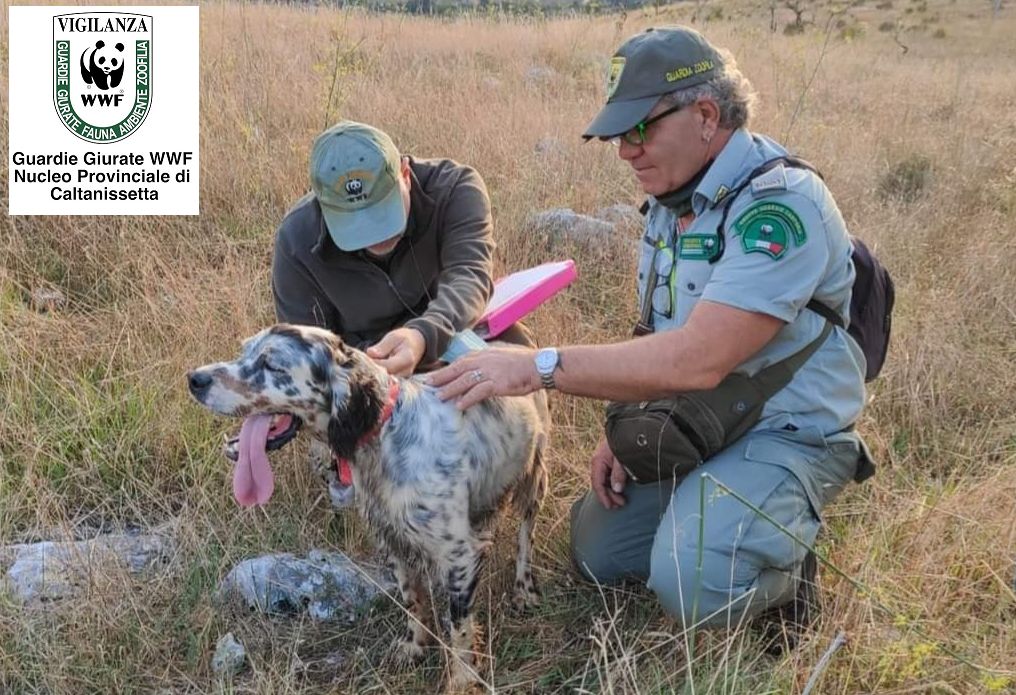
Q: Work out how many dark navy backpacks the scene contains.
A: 1